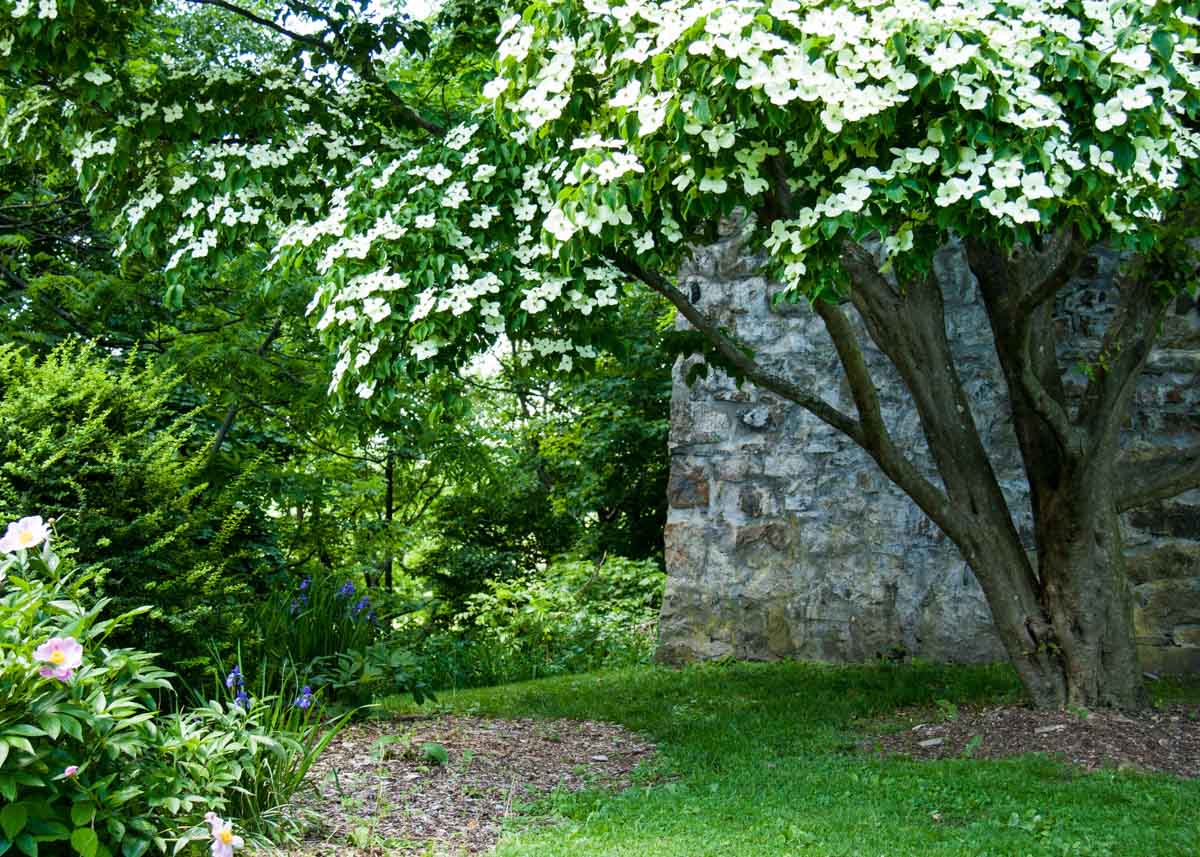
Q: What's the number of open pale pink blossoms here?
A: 3